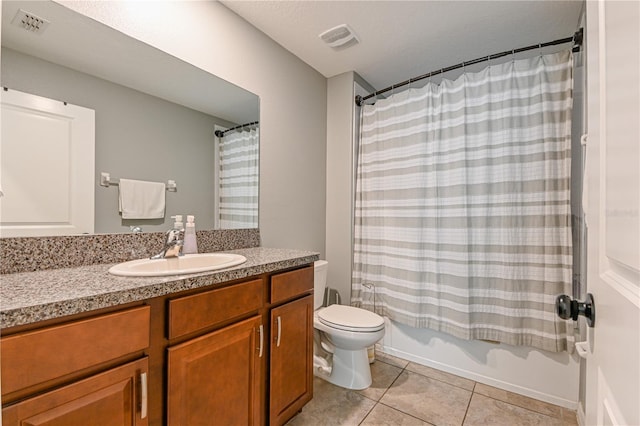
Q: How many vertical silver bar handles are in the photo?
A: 3